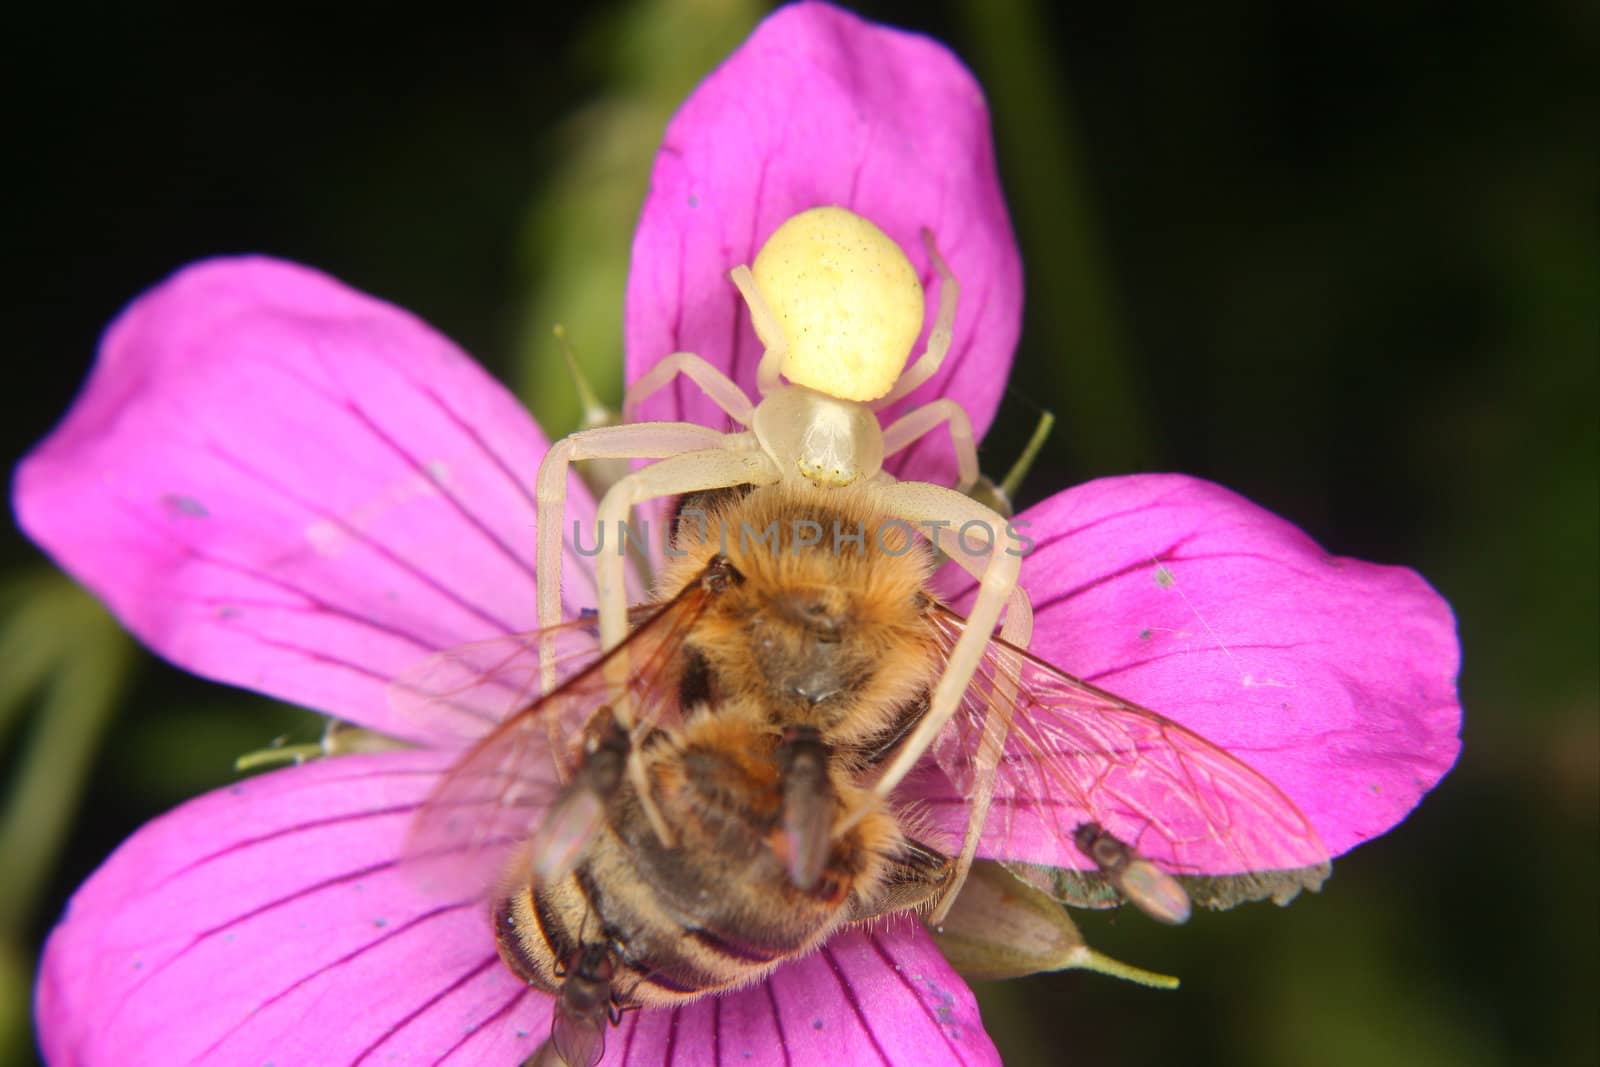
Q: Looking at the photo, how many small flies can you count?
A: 4